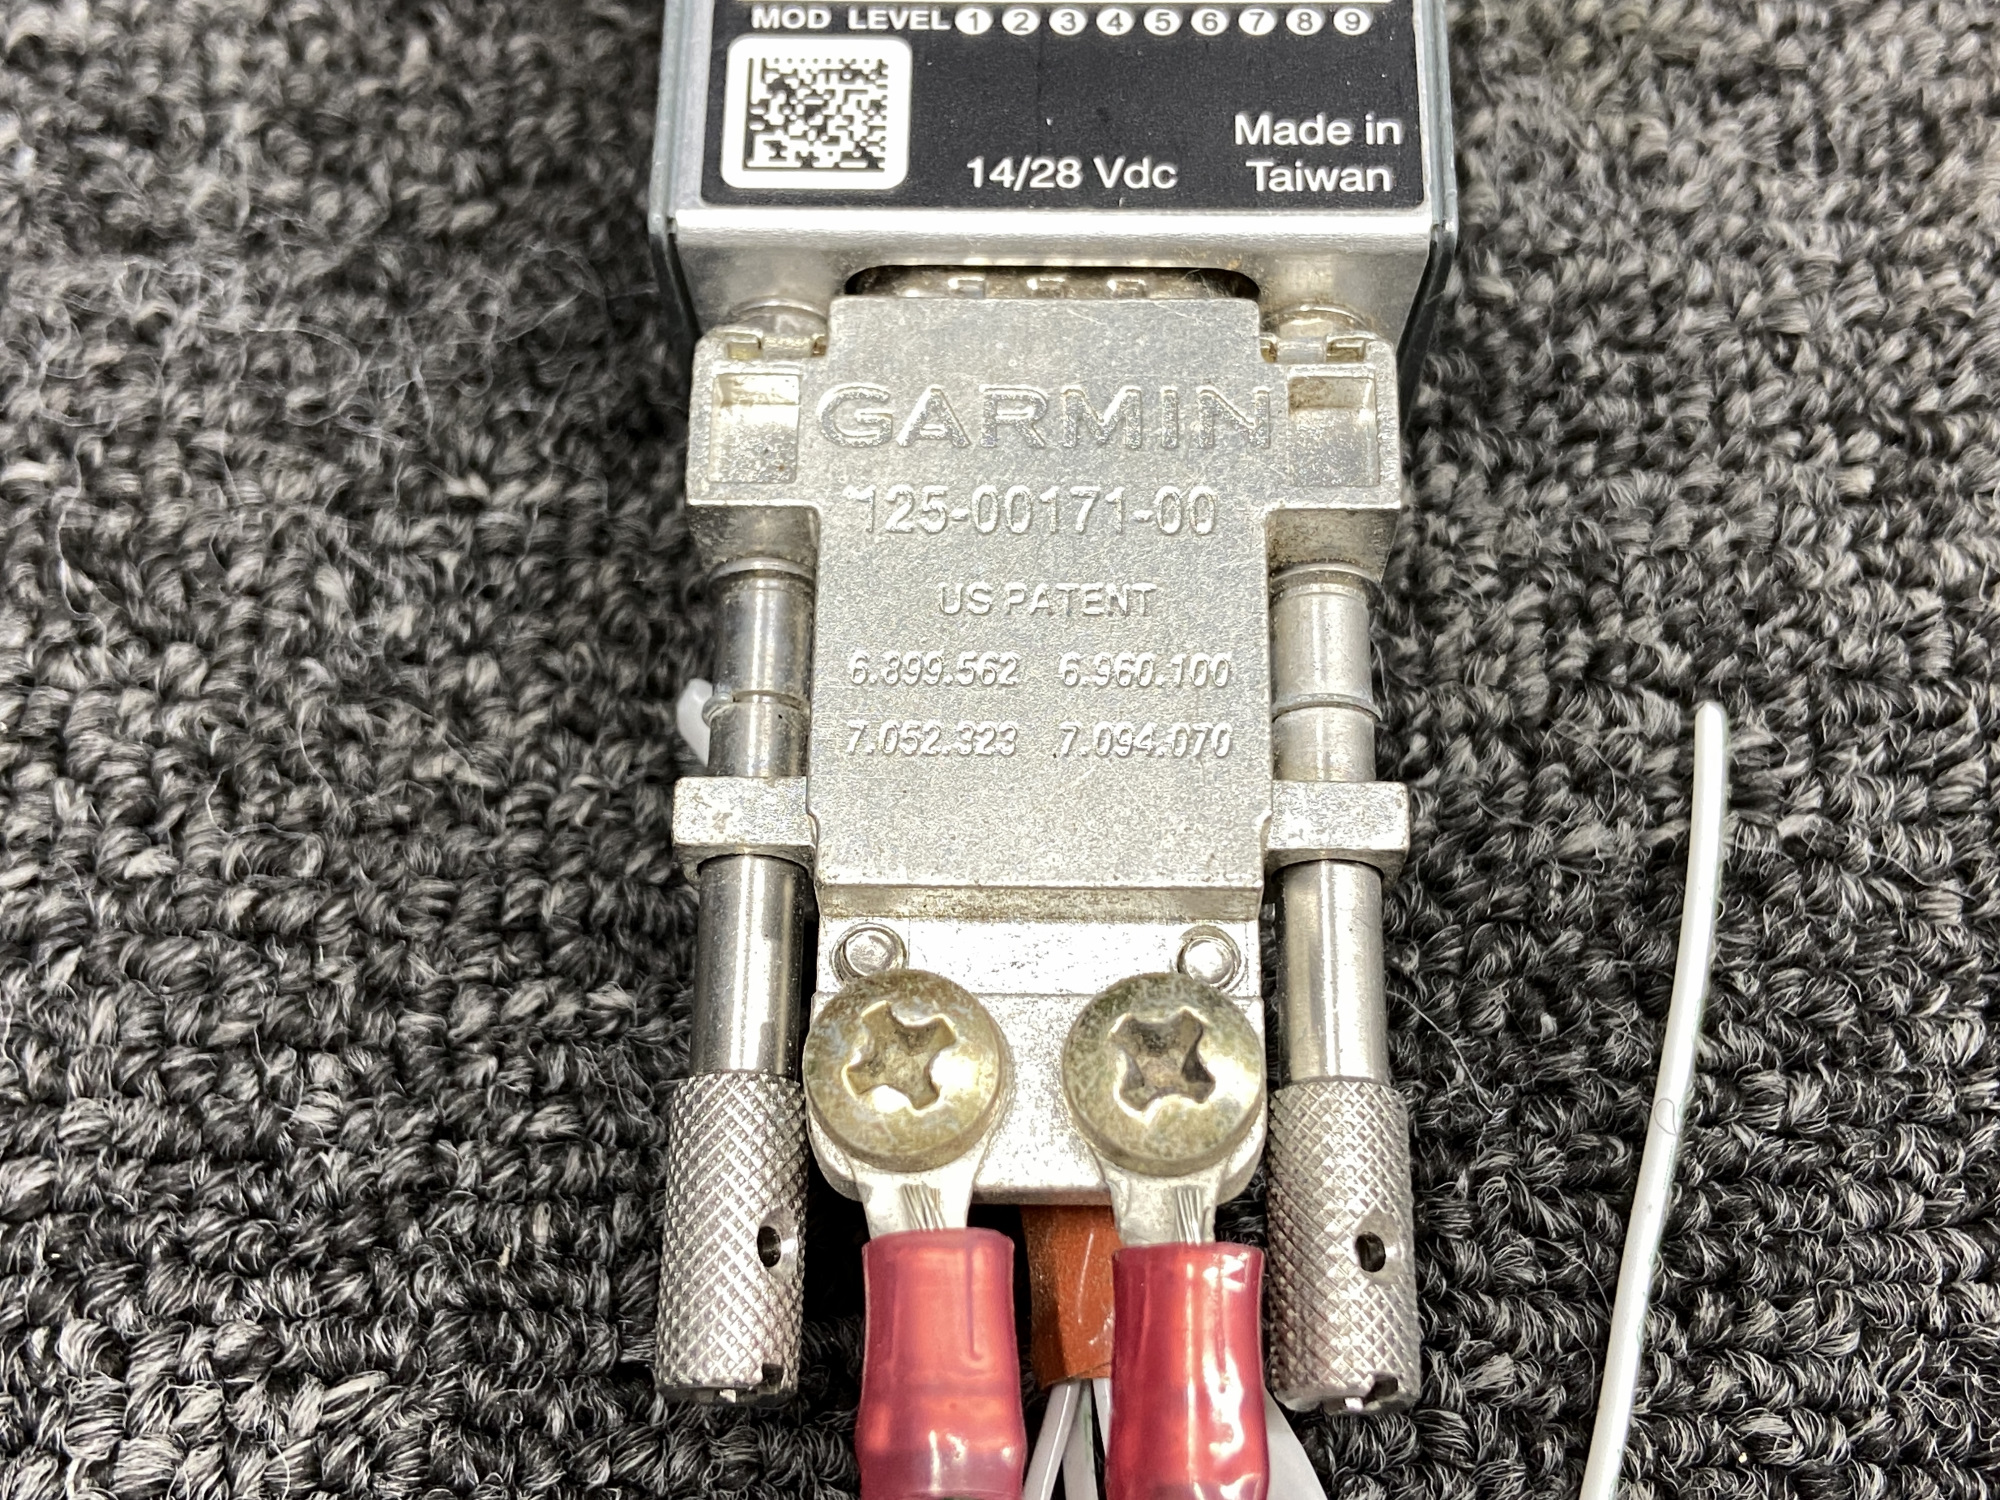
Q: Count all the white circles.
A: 9